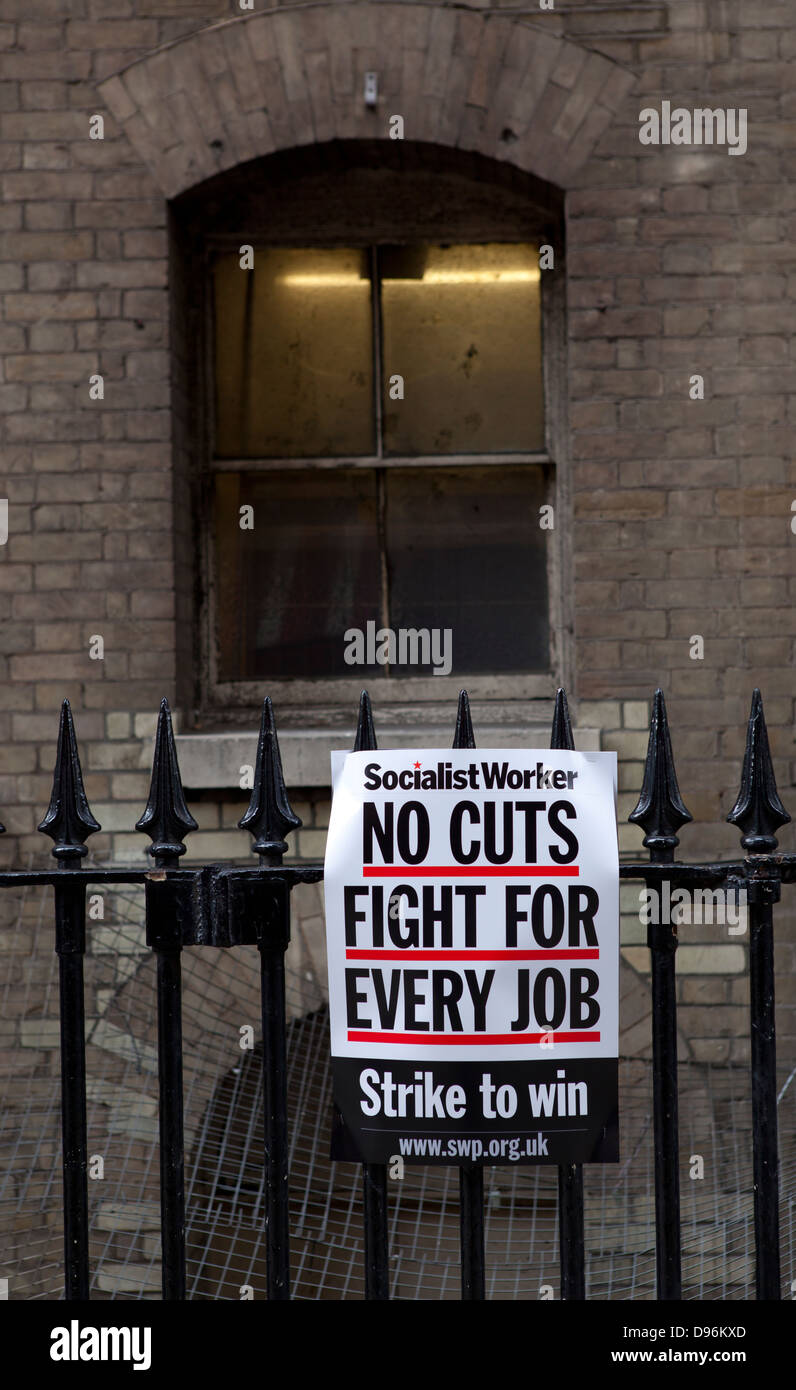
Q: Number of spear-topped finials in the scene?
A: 8